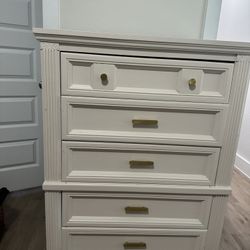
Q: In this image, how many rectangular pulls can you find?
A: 4